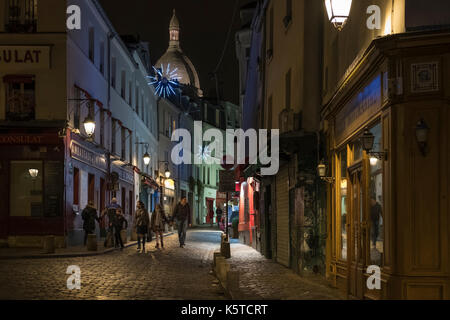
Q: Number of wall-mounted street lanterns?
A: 7